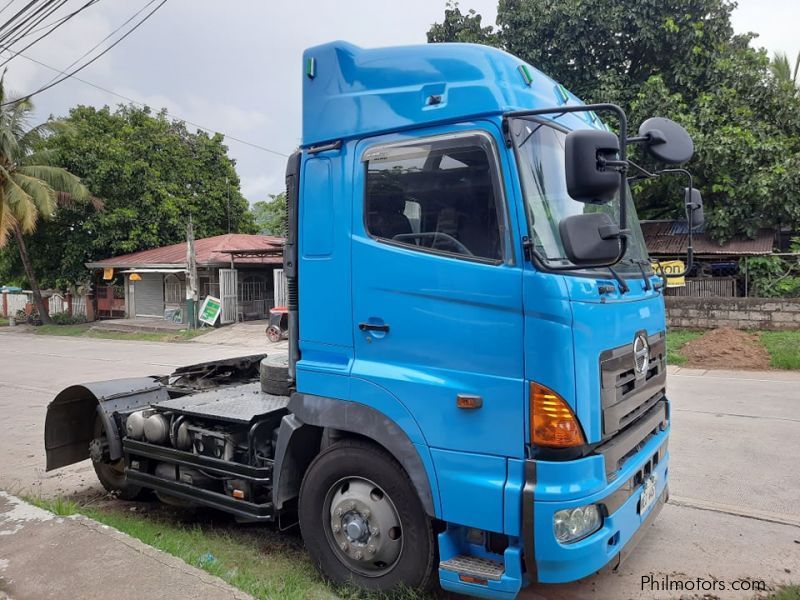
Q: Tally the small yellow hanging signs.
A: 2